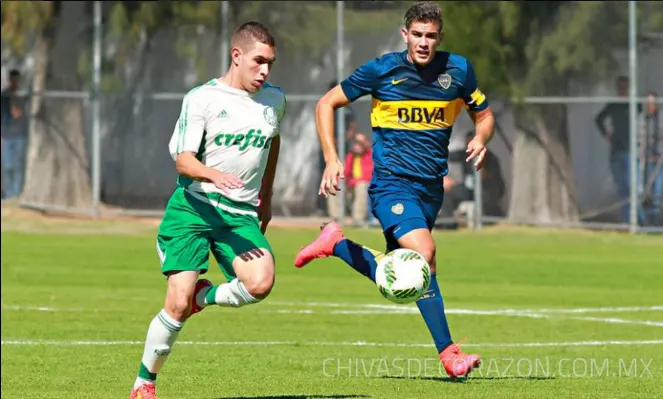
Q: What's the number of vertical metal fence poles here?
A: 5